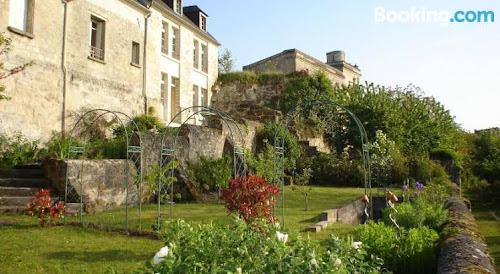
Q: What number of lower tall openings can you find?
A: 4